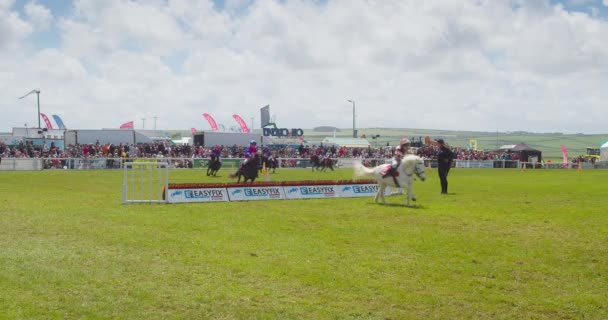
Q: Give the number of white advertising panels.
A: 4